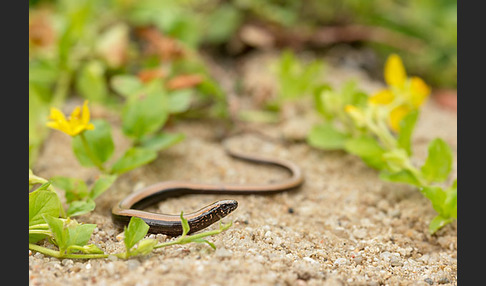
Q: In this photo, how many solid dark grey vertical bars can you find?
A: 2